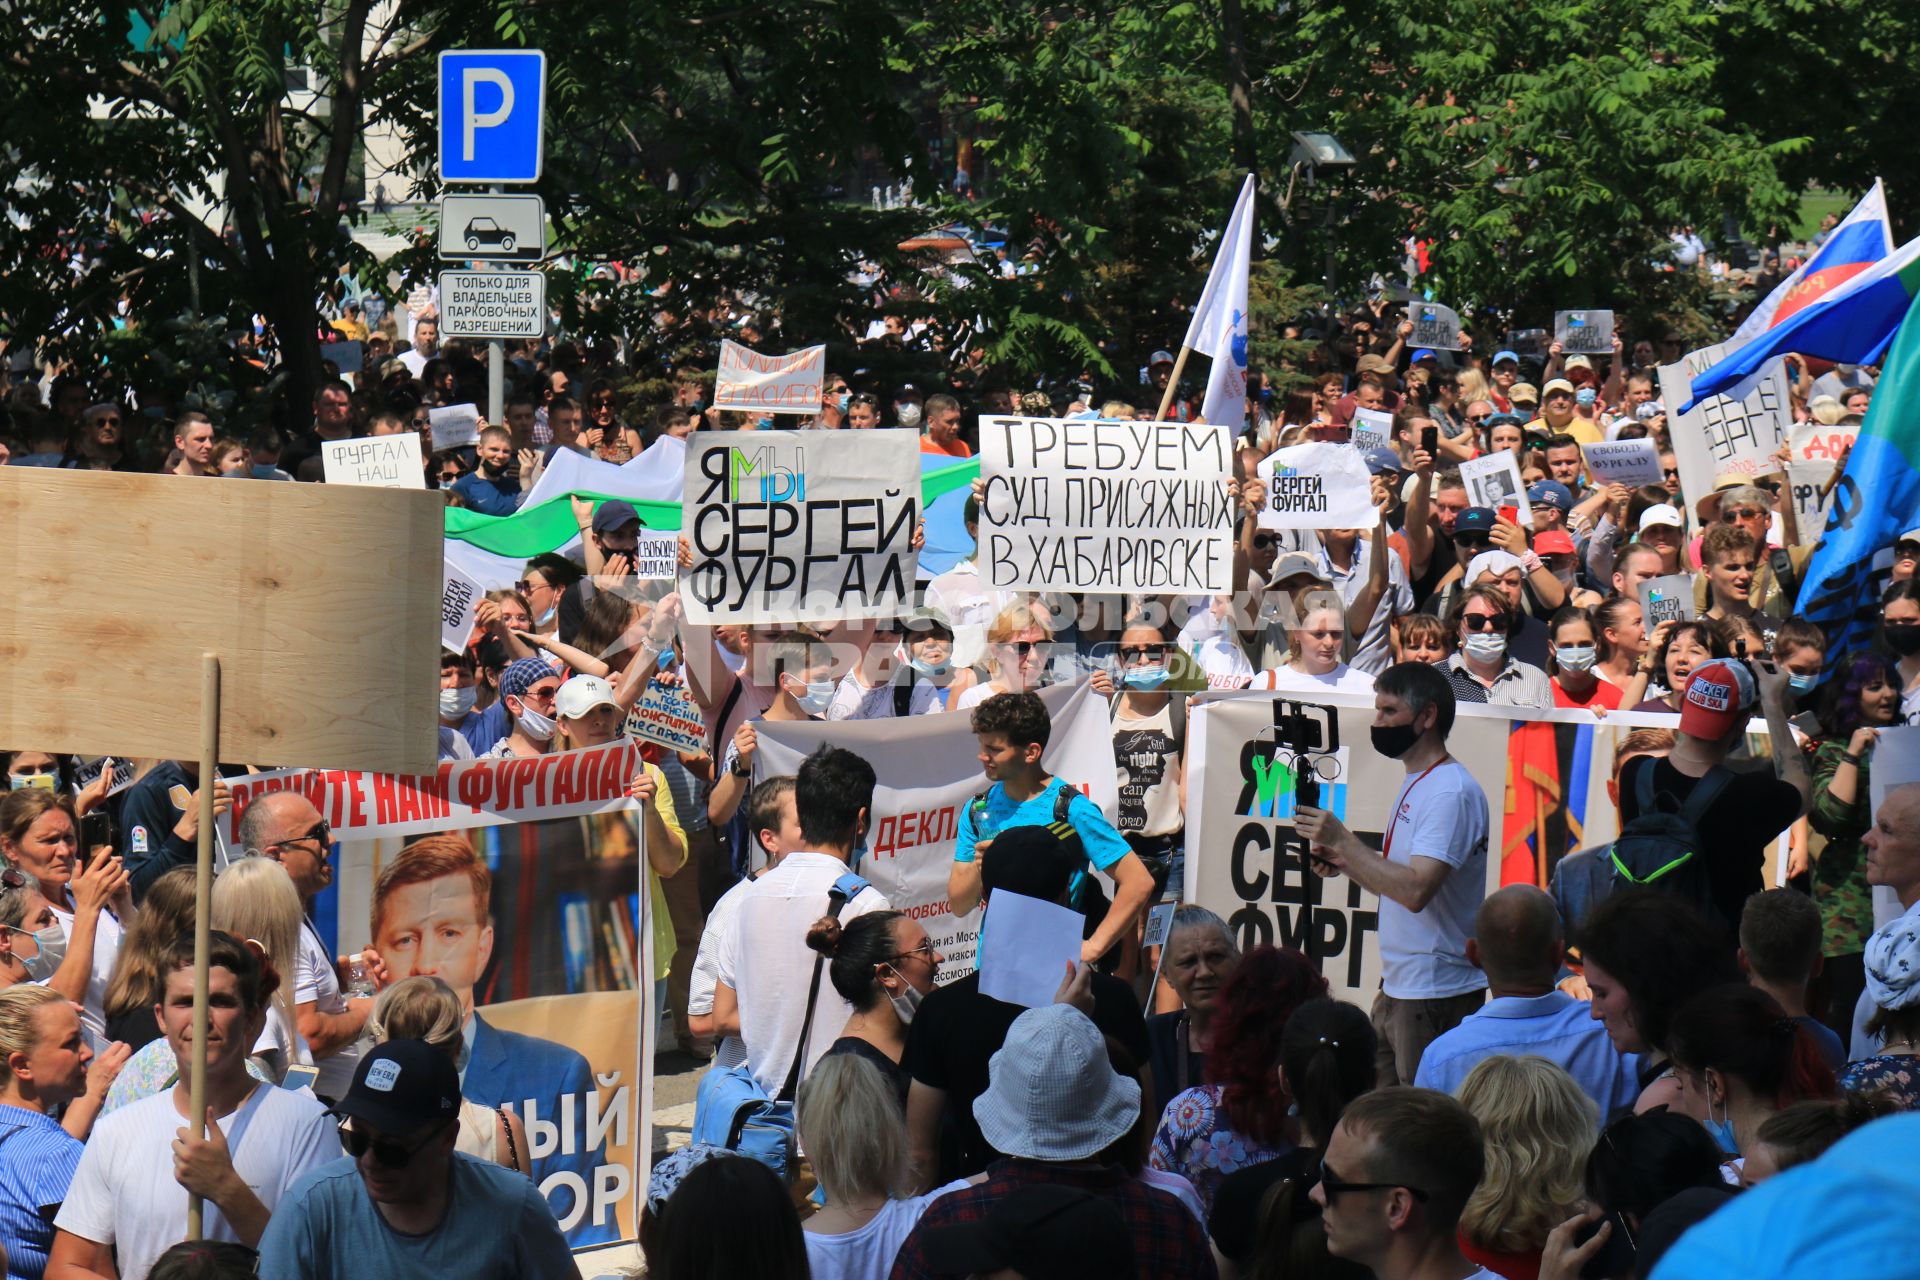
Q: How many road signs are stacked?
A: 3